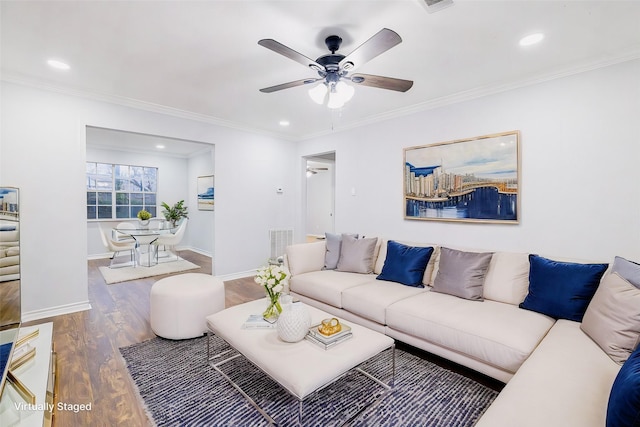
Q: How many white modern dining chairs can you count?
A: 3